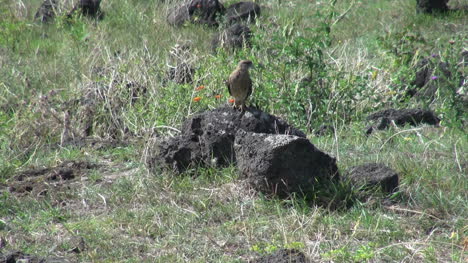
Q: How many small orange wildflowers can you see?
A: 4